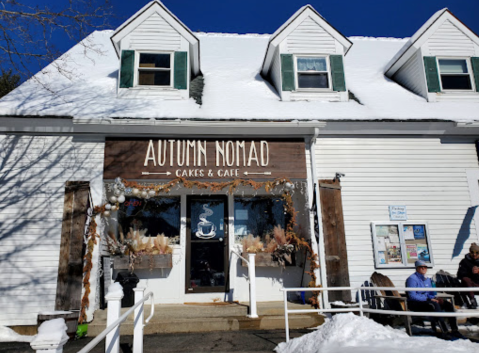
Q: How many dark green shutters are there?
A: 6